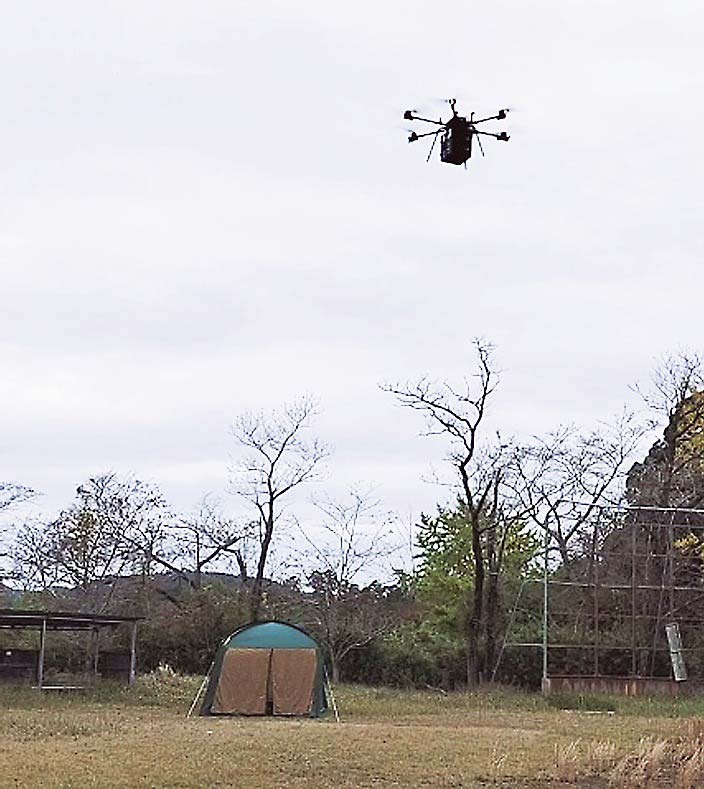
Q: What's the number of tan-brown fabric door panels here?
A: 2